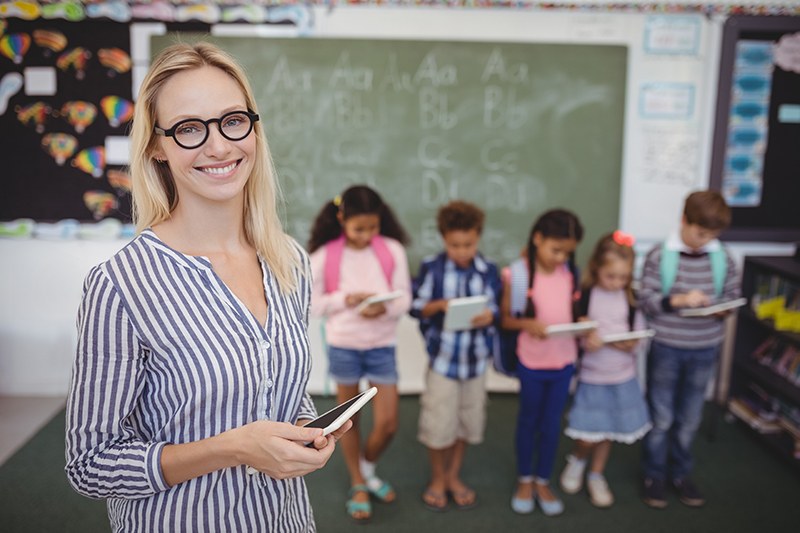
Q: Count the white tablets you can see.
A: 6